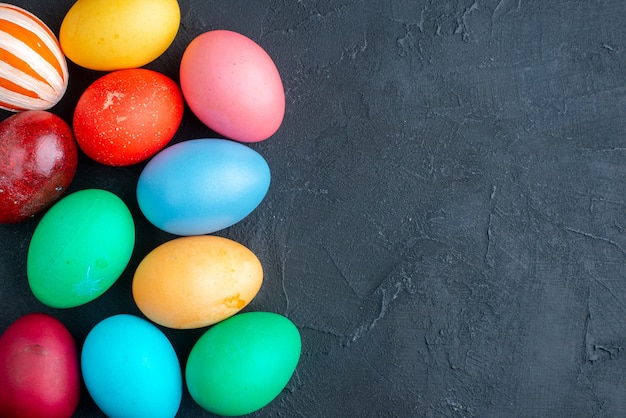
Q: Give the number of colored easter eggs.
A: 11